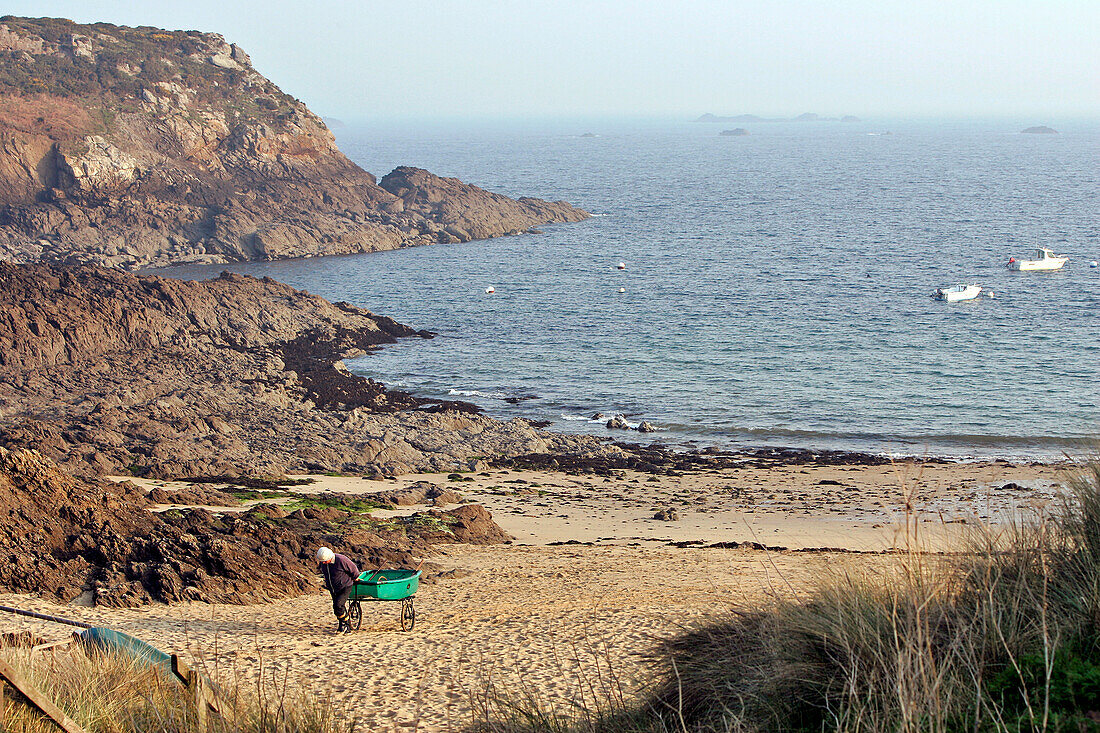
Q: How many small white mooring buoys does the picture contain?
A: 5